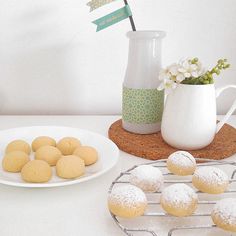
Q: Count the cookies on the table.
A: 14